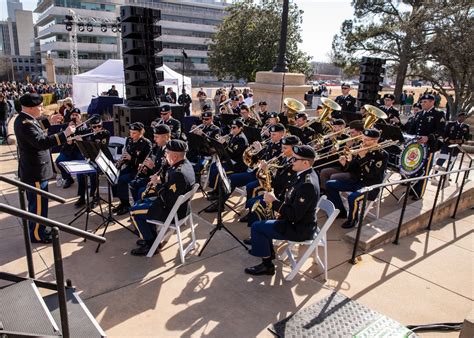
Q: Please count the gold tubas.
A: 3